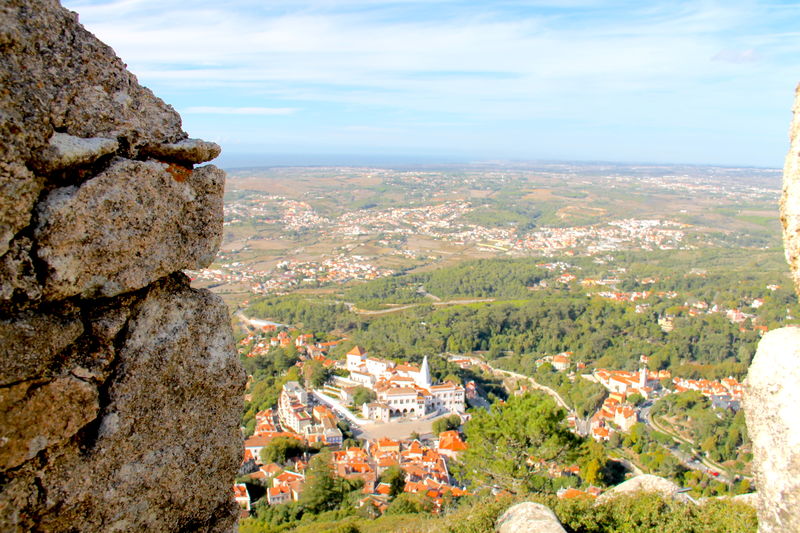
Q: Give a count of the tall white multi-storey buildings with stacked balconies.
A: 1